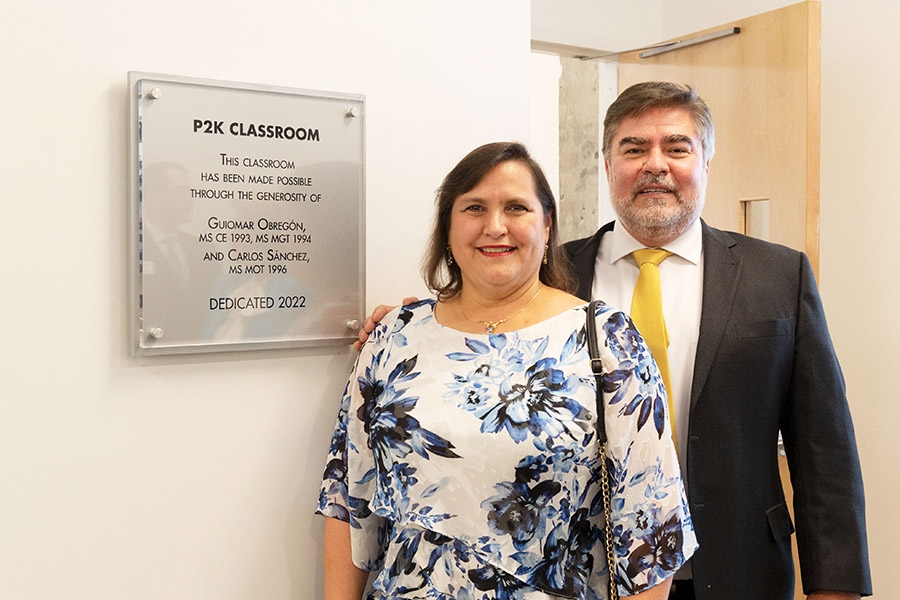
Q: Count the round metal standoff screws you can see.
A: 4